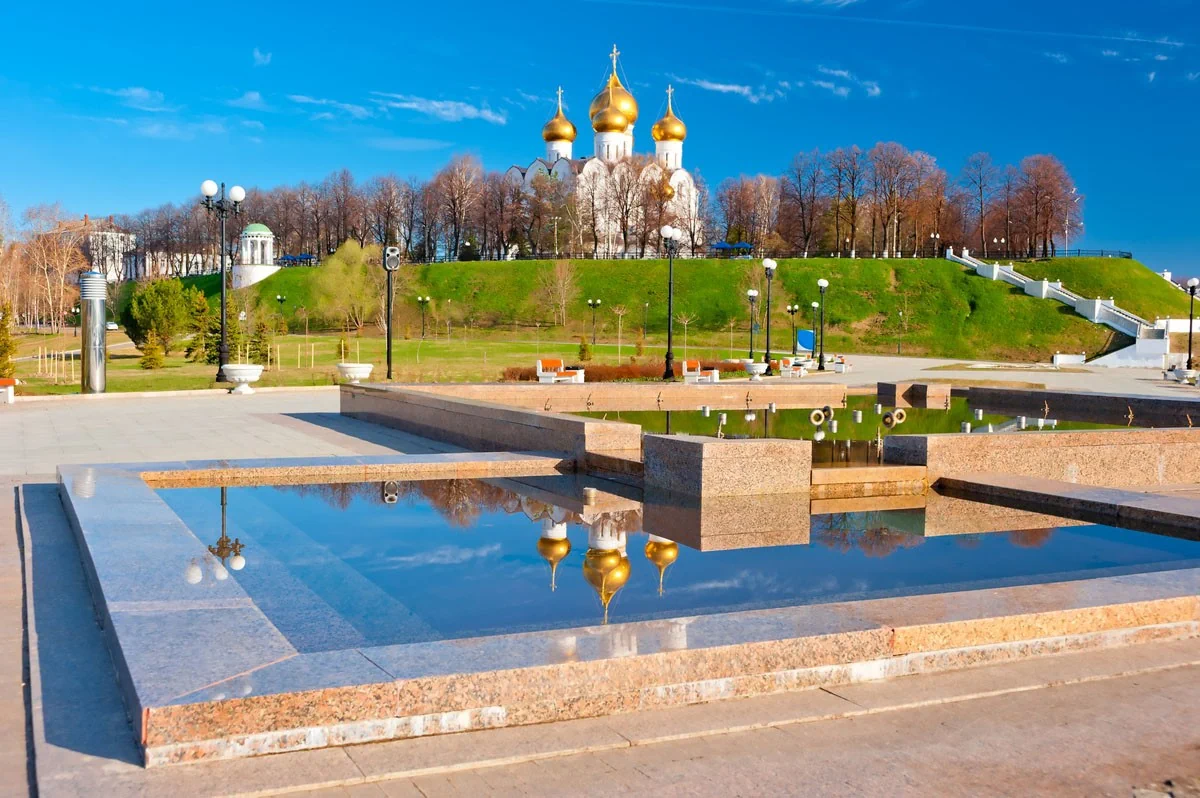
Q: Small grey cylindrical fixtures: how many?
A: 9